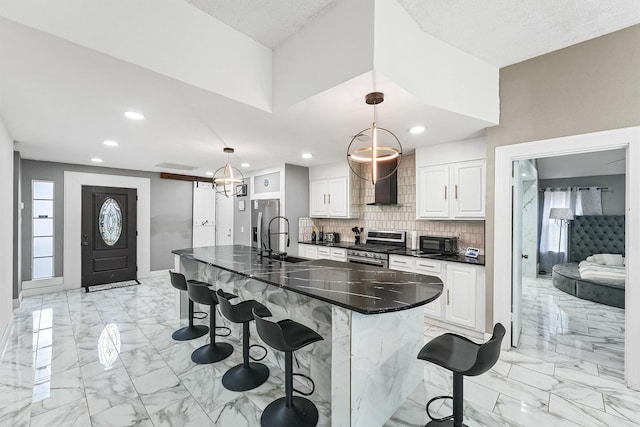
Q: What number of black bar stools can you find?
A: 5